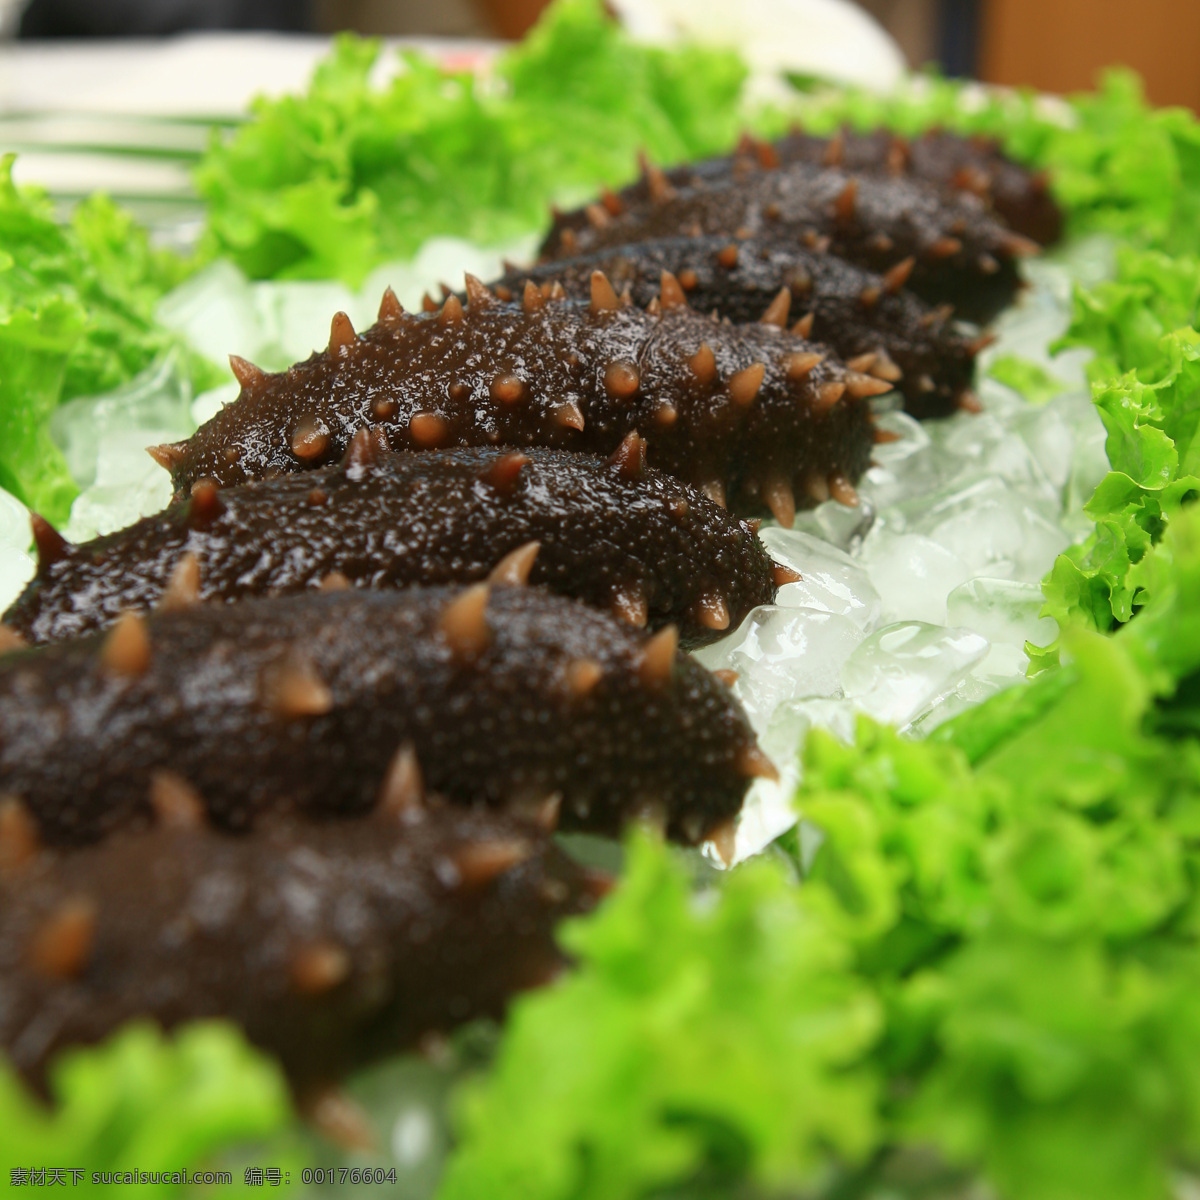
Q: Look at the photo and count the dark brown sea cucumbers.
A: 7